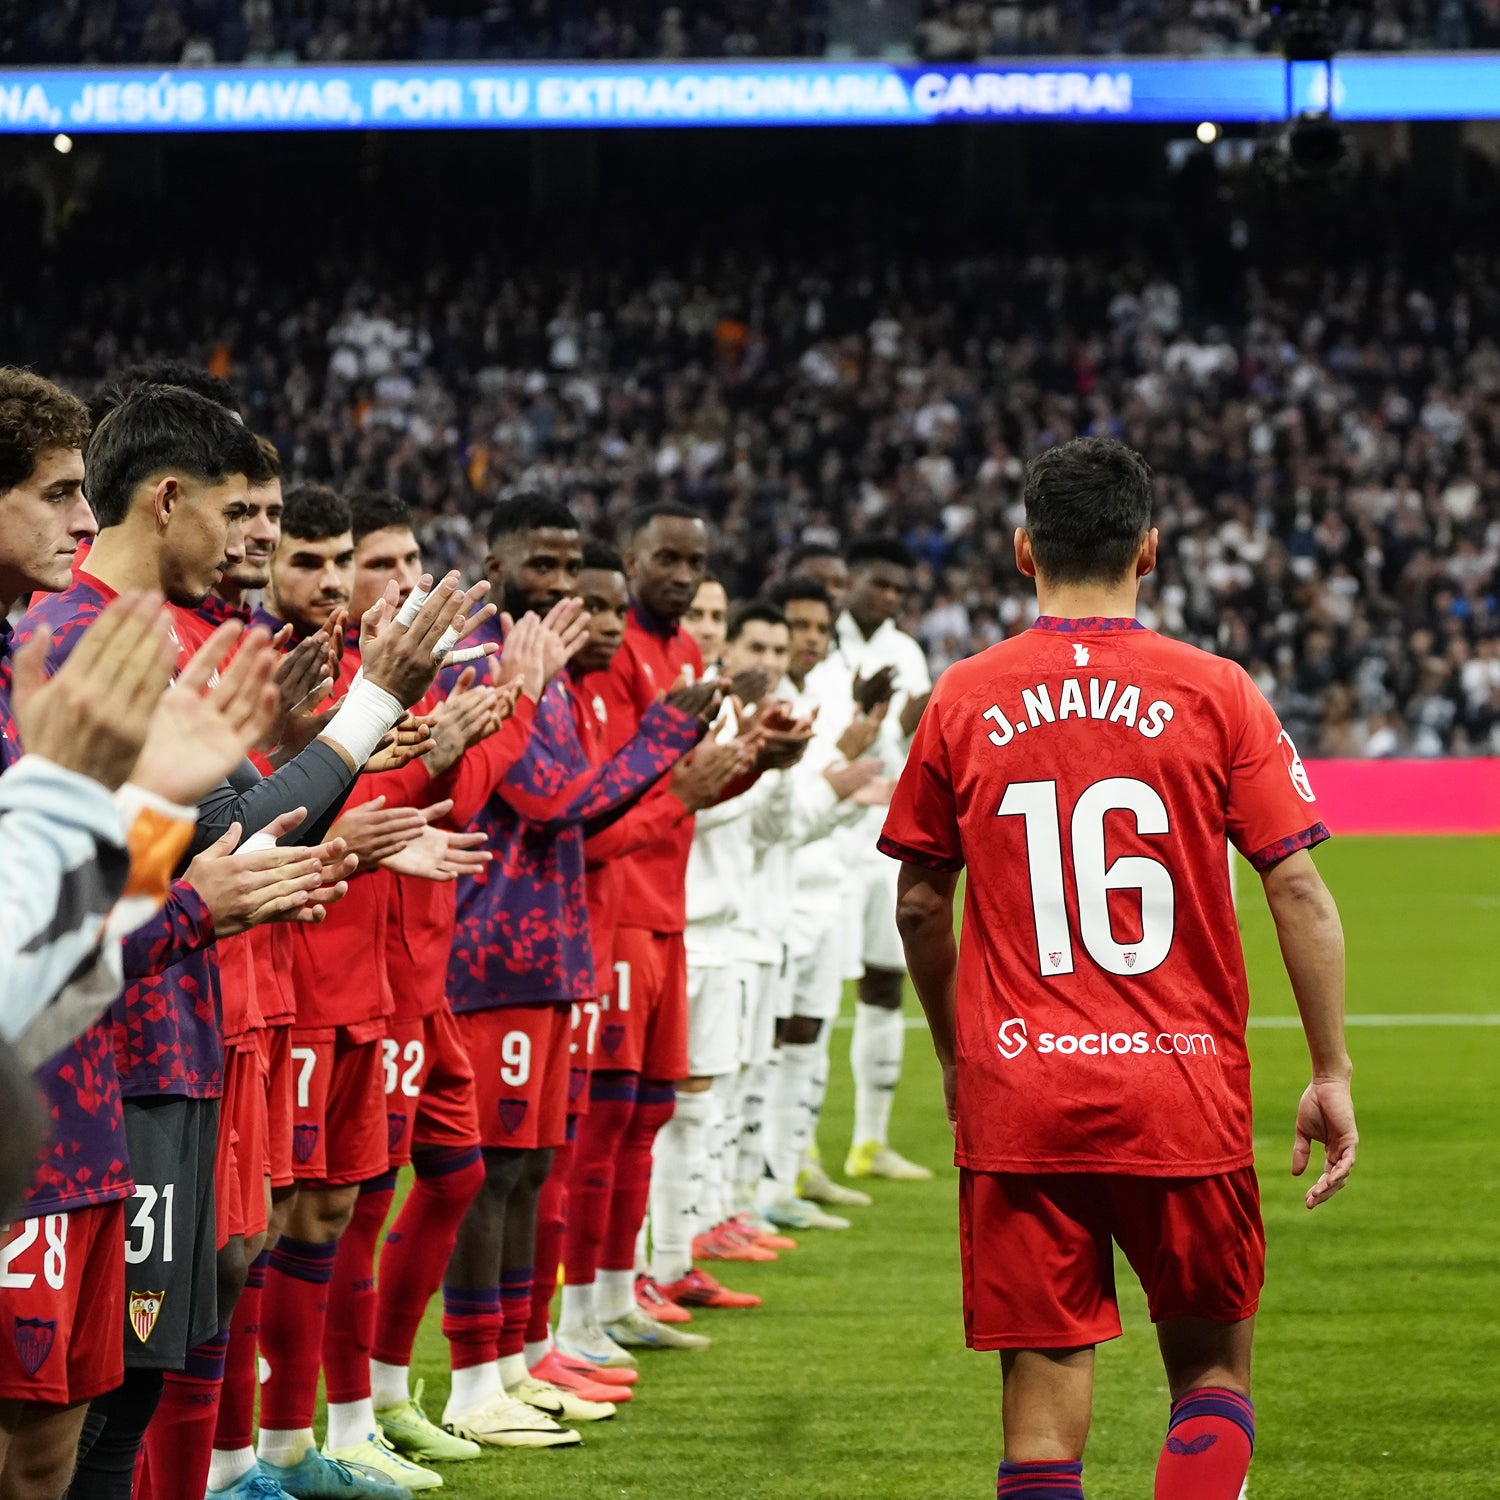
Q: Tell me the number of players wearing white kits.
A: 5